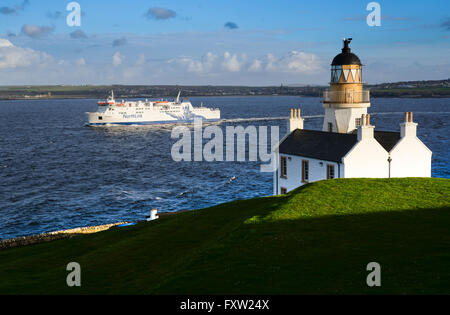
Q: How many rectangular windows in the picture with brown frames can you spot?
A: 4